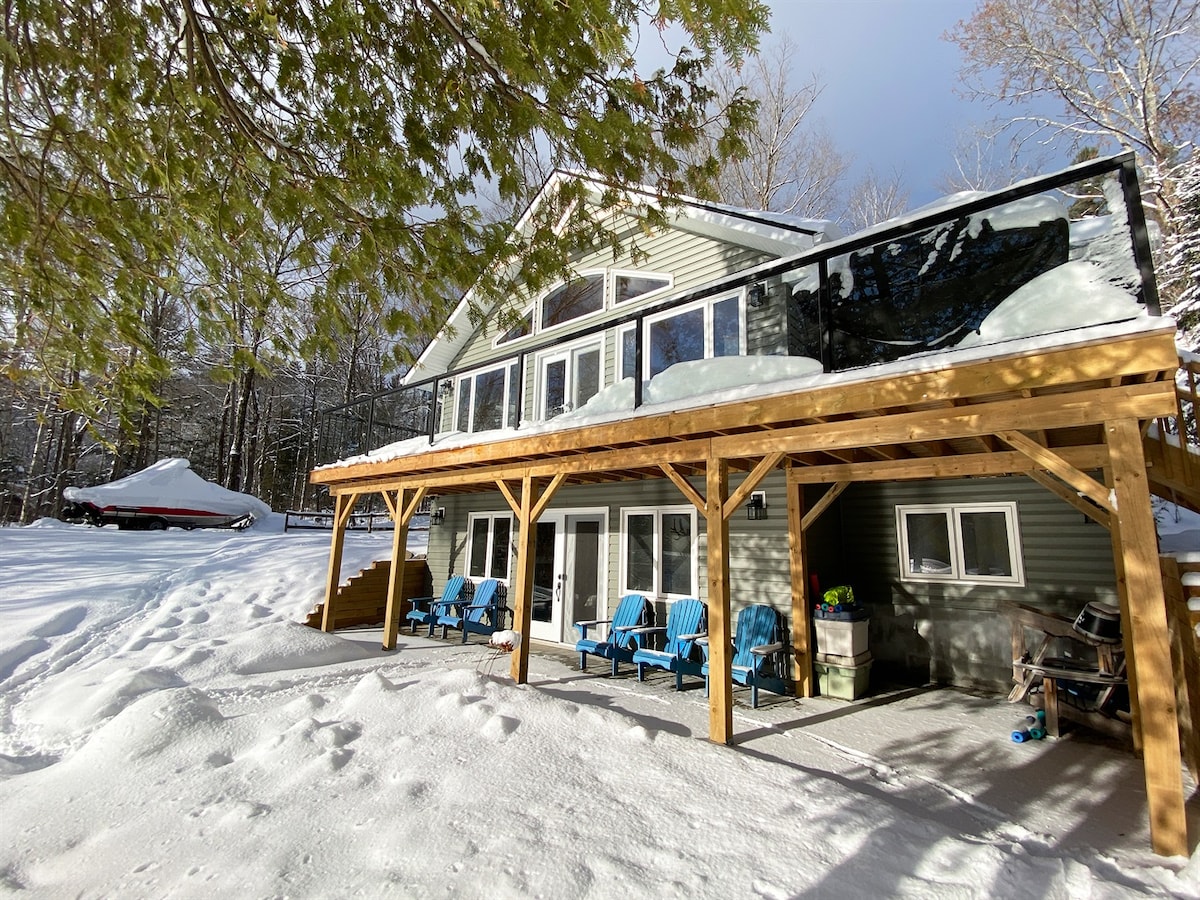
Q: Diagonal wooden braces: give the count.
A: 10